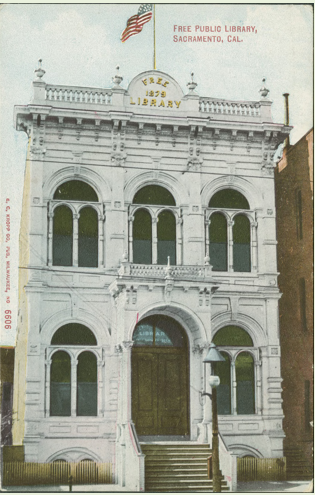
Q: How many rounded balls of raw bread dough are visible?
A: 0